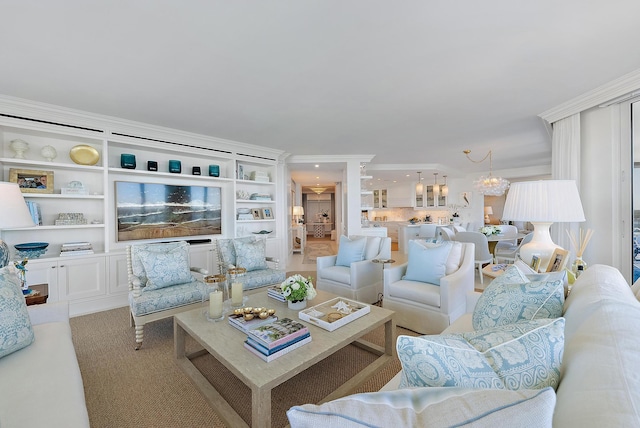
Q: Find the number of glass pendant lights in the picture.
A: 3